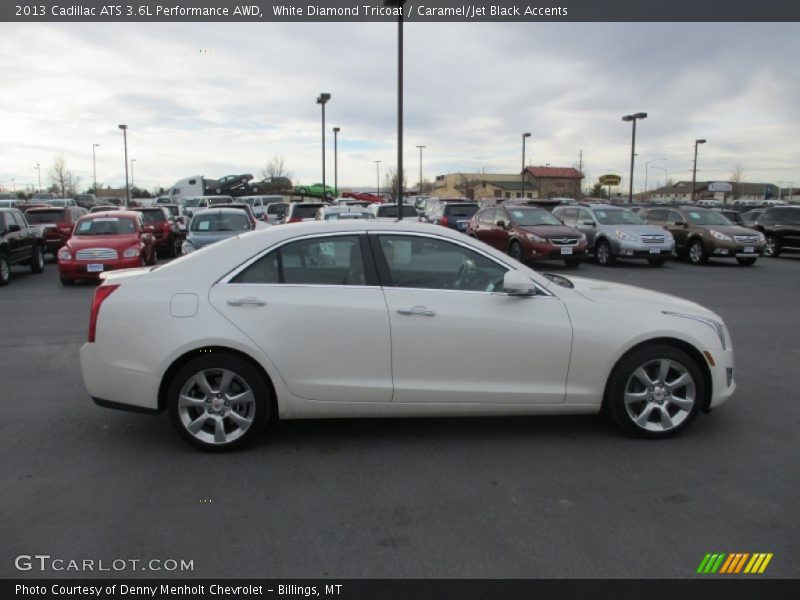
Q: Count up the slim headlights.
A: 1